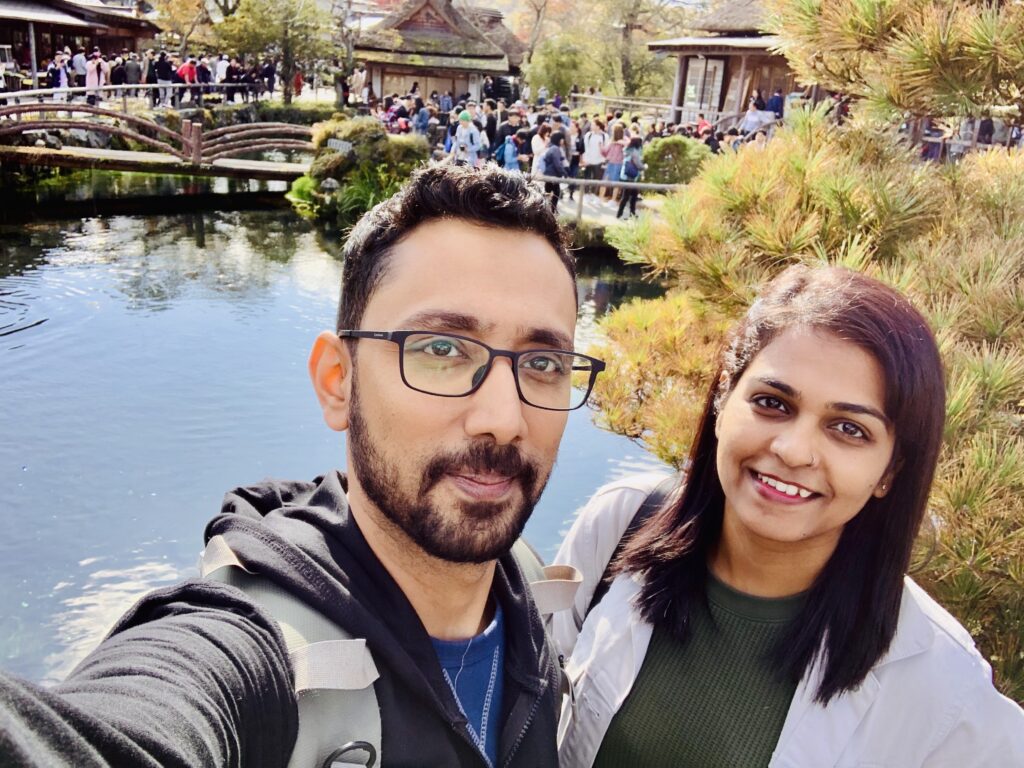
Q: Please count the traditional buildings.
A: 3